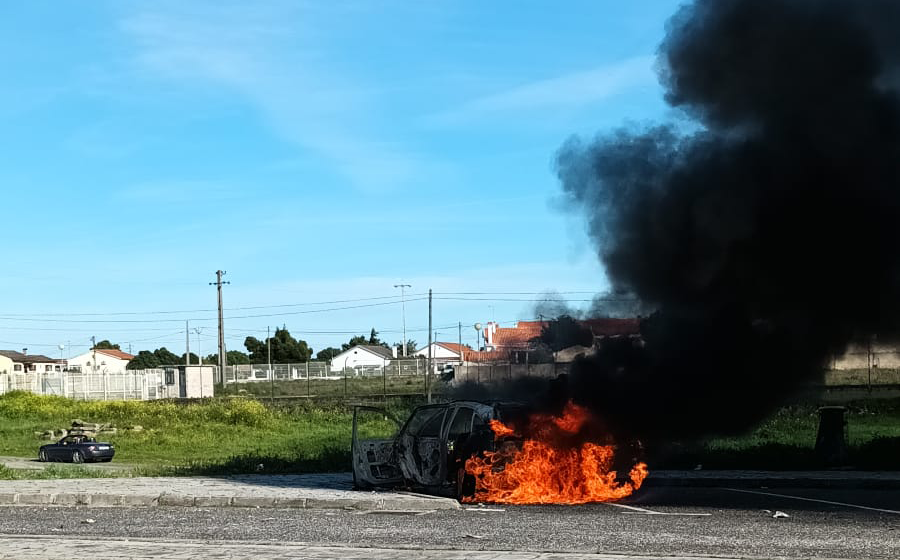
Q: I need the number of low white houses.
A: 4